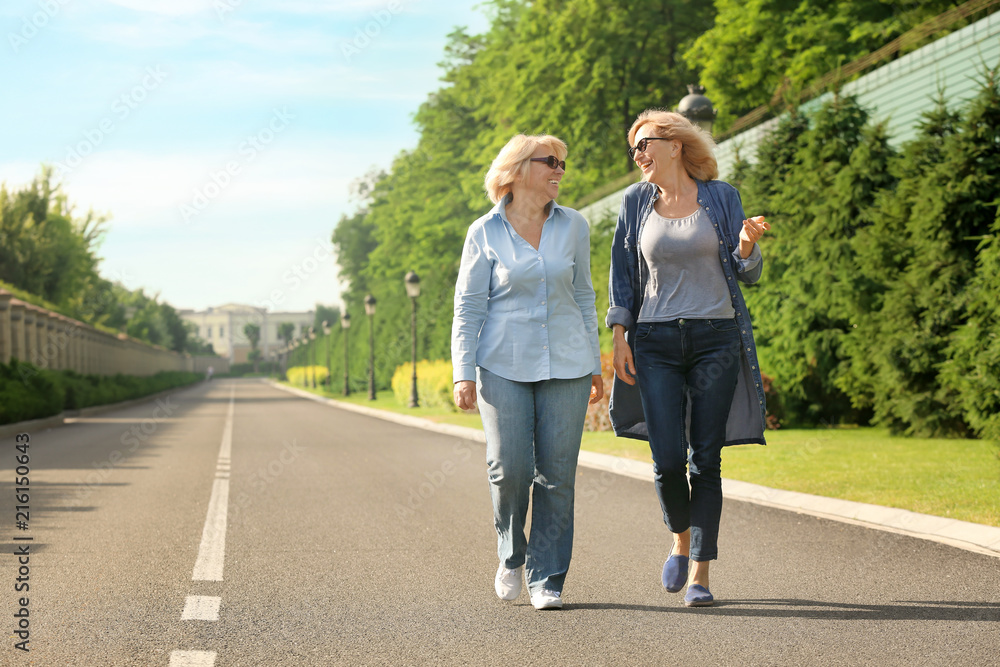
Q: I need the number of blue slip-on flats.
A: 2